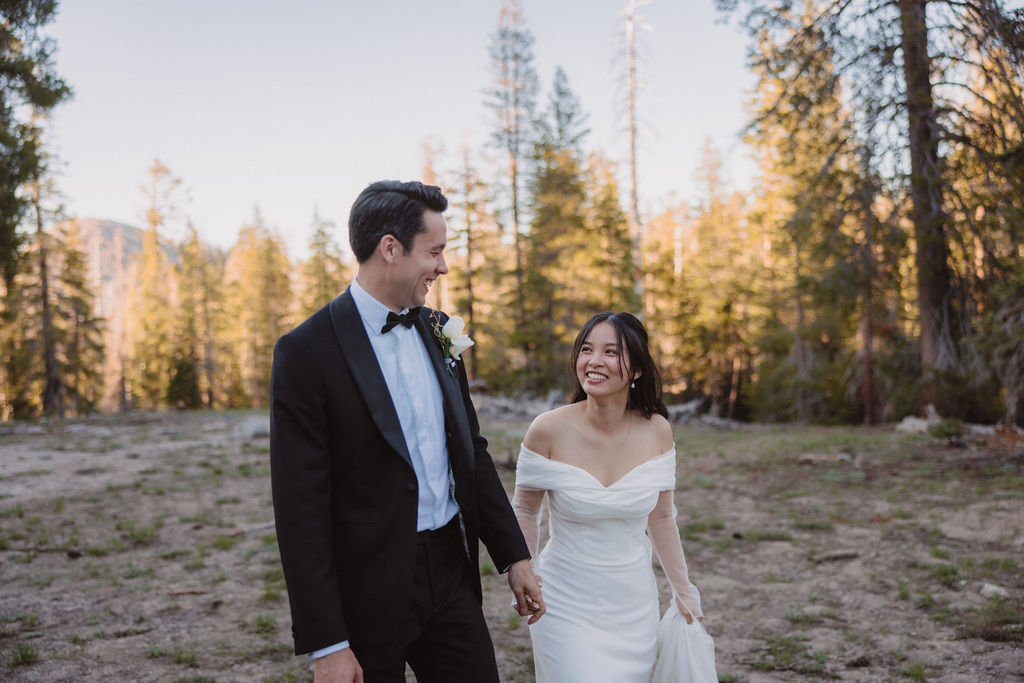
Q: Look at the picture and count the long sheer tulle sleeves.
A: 2